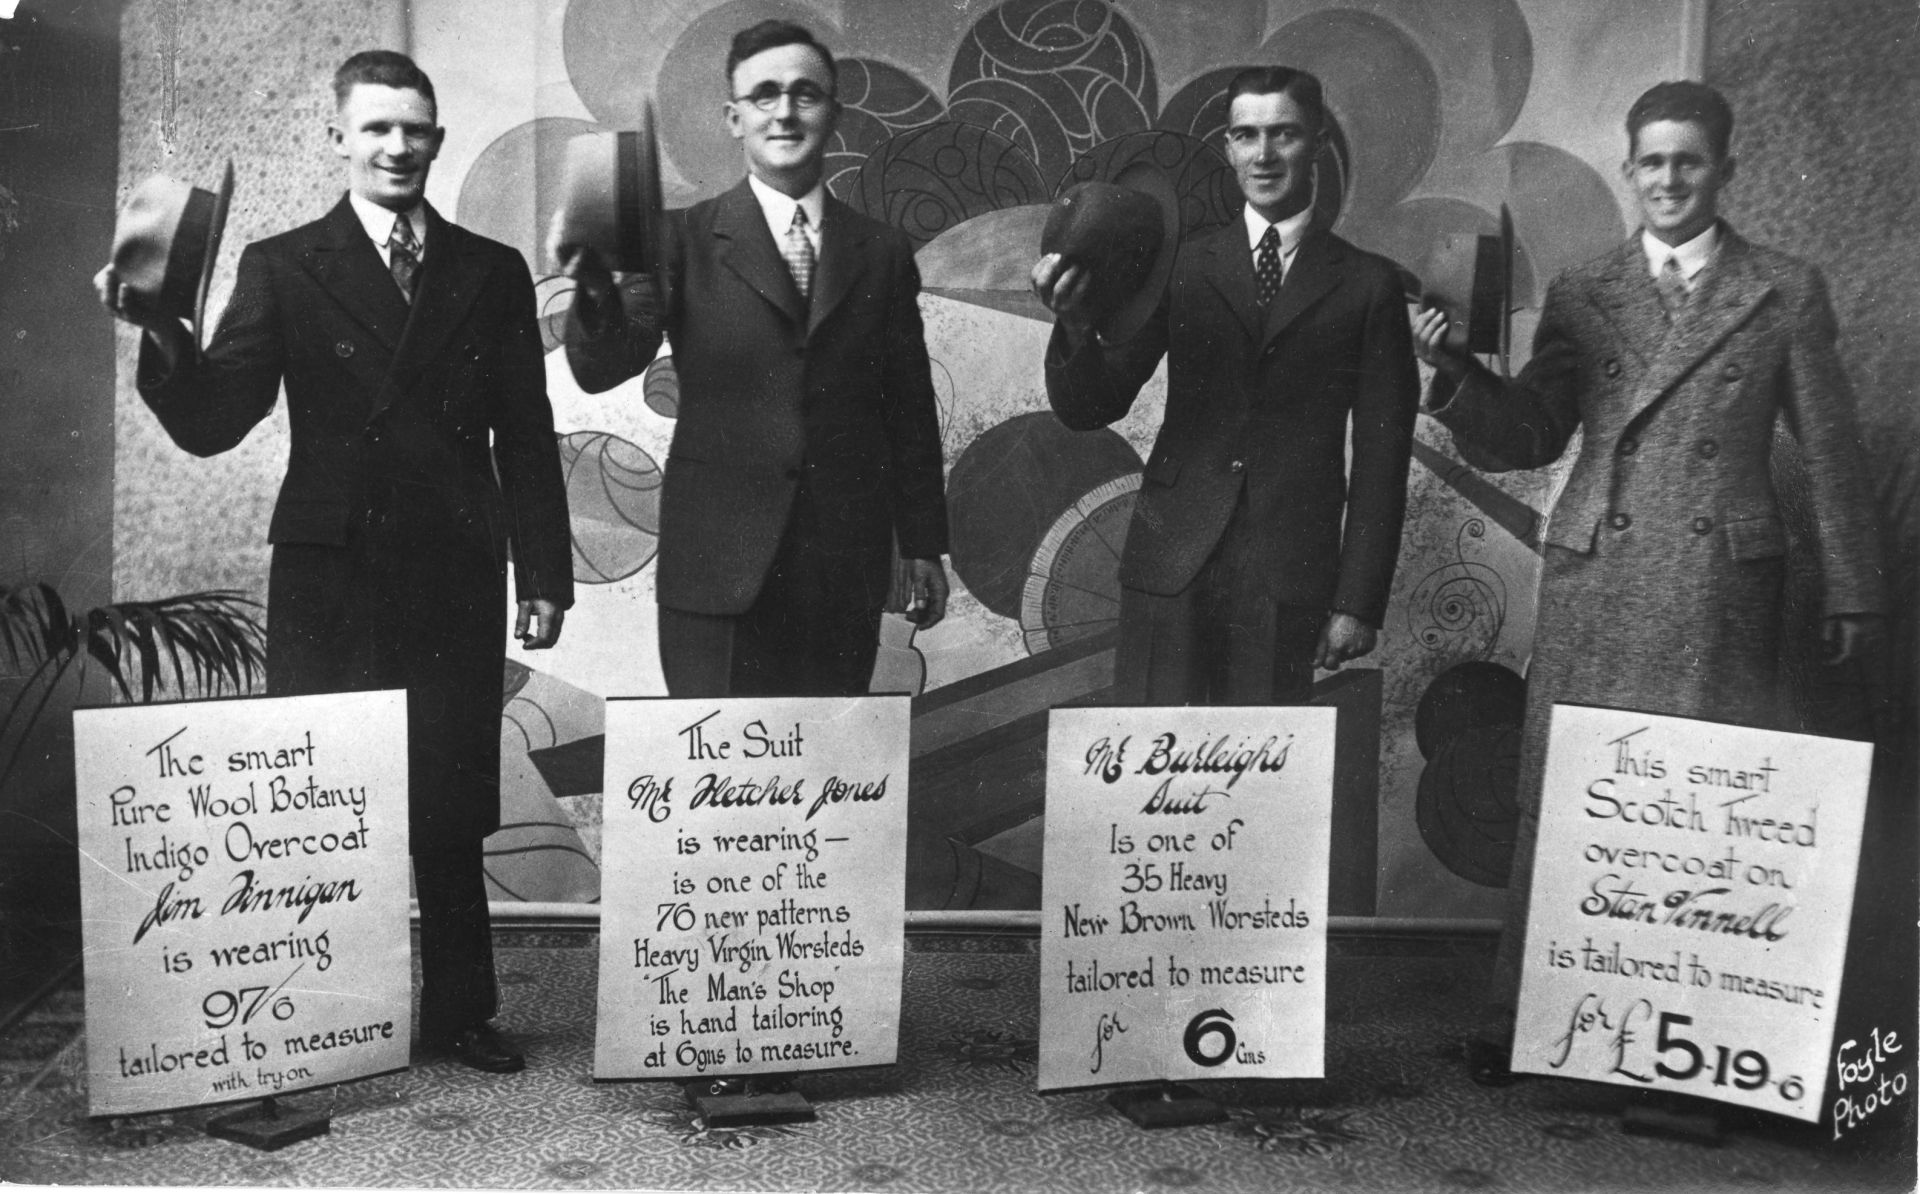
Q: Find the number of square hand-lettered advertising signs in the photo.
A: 4